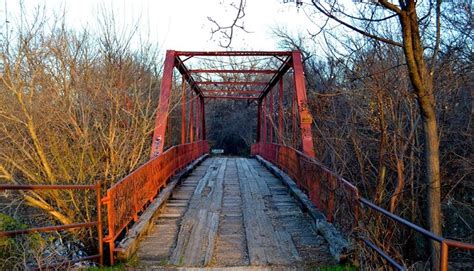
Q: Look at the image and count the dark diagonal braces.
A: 2